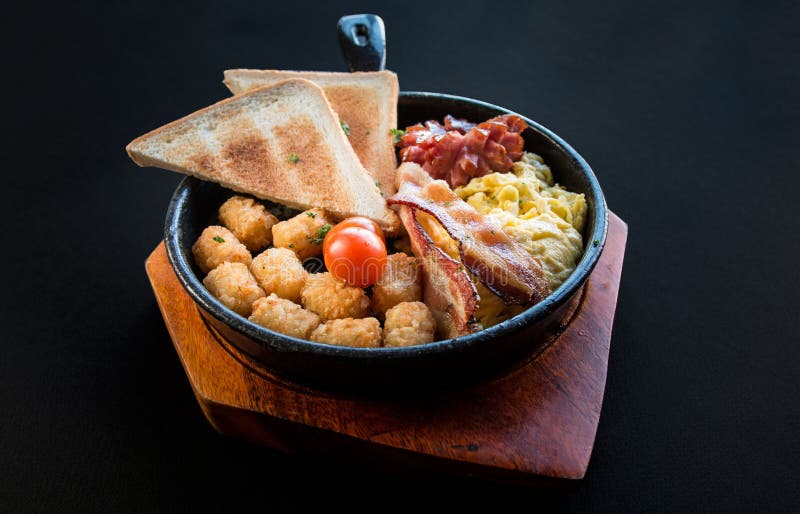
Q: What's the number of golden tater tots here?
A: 10